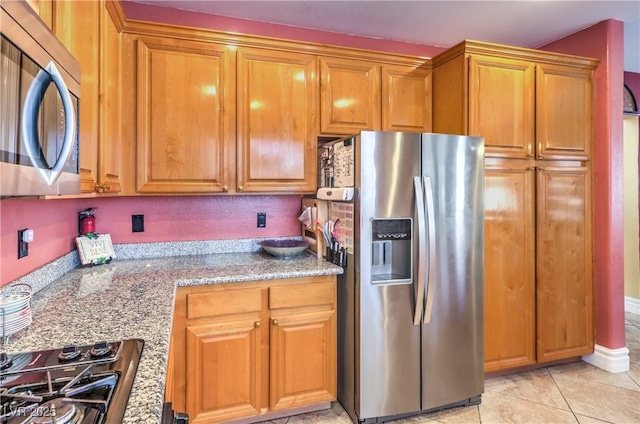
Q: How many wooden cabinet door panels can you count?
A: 12